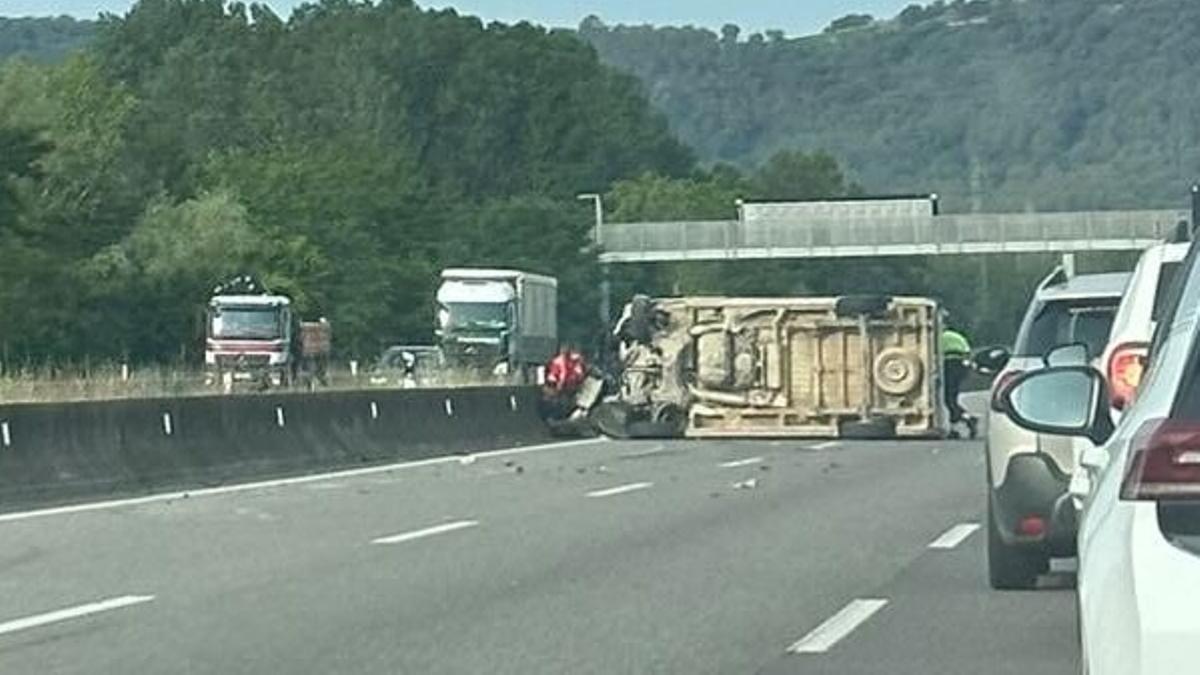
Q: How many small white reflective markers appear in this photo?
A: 6